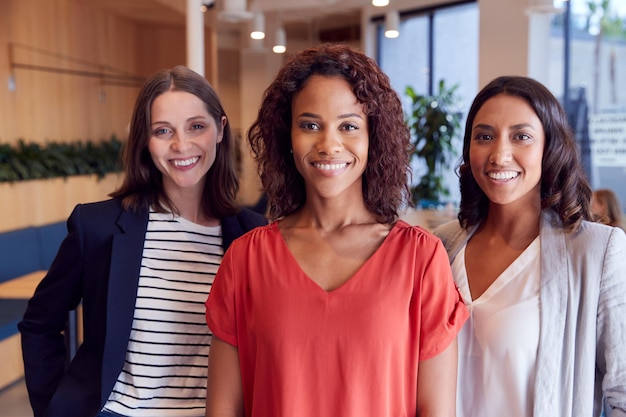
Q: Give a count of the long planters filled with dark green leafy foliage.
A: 1